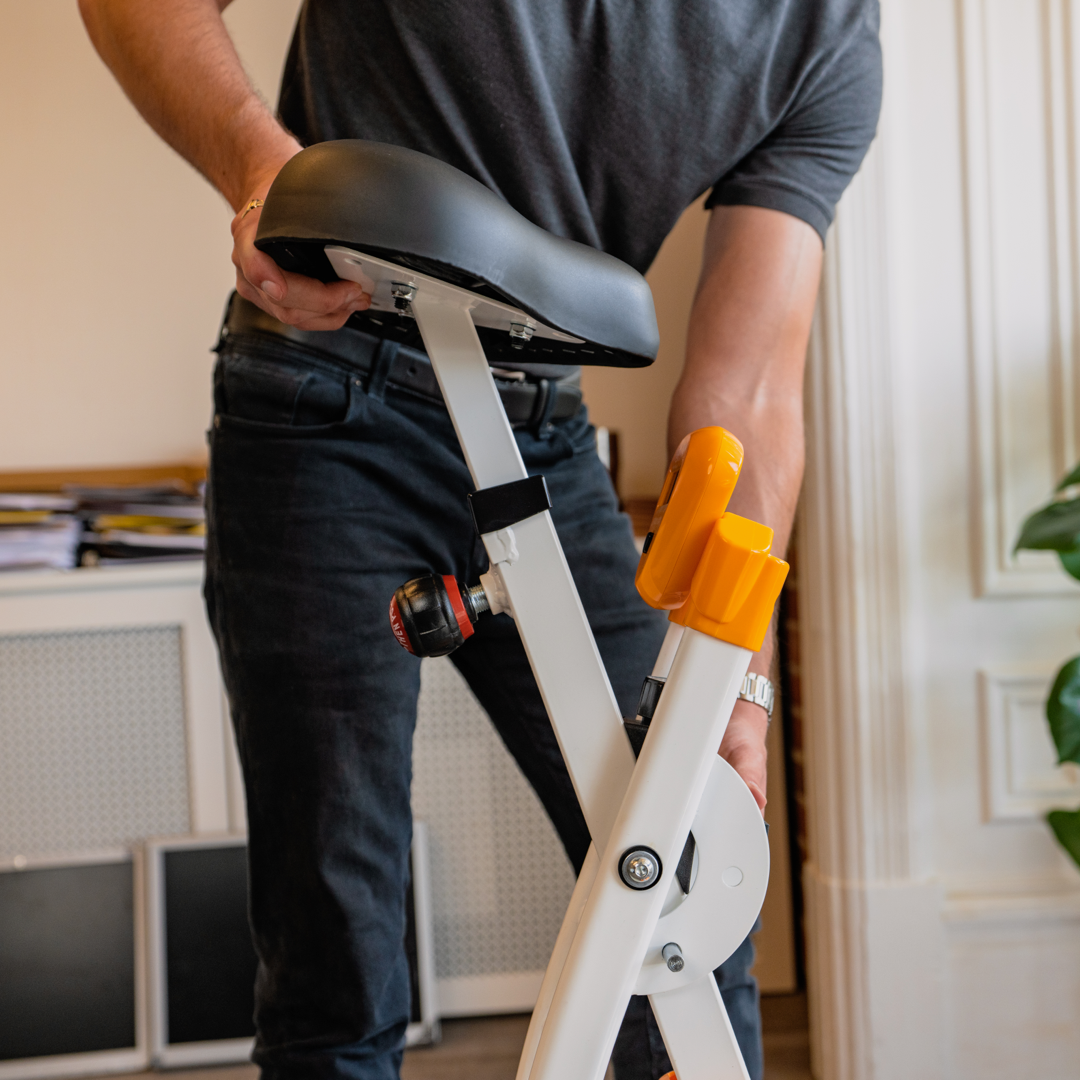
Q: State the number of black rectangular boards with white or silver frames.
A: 2